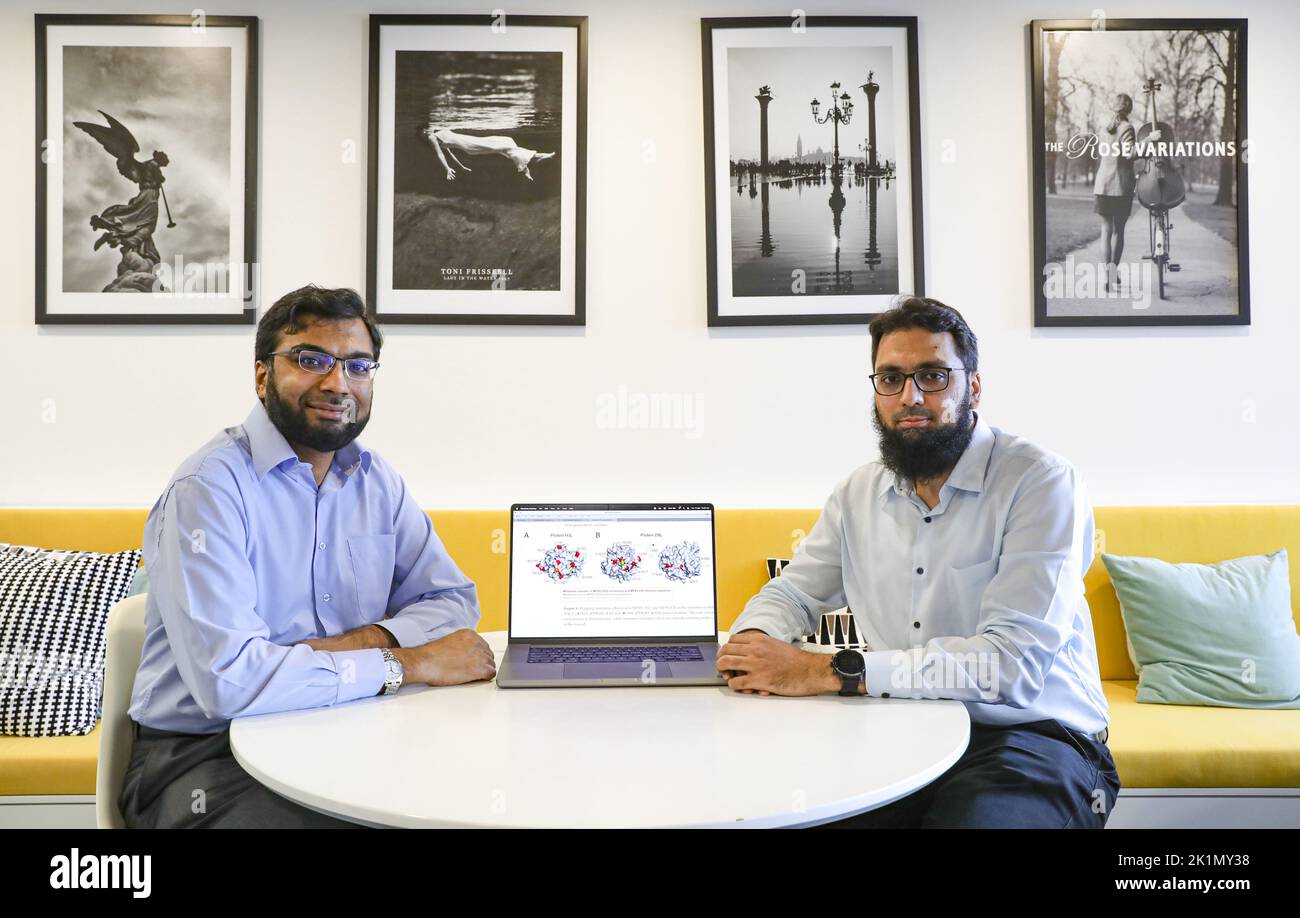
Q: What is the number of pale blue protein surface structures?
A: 3